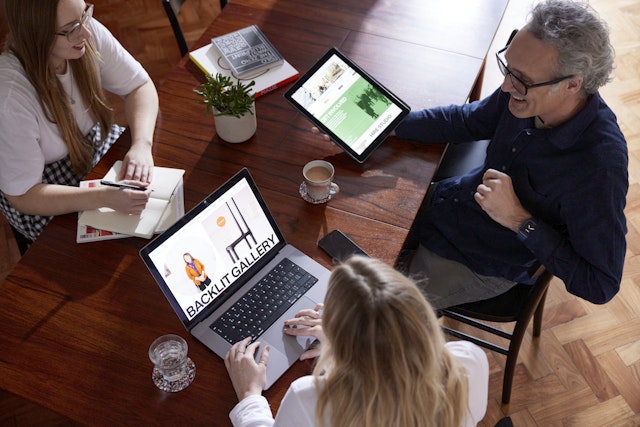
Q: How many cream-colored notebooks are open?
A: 1